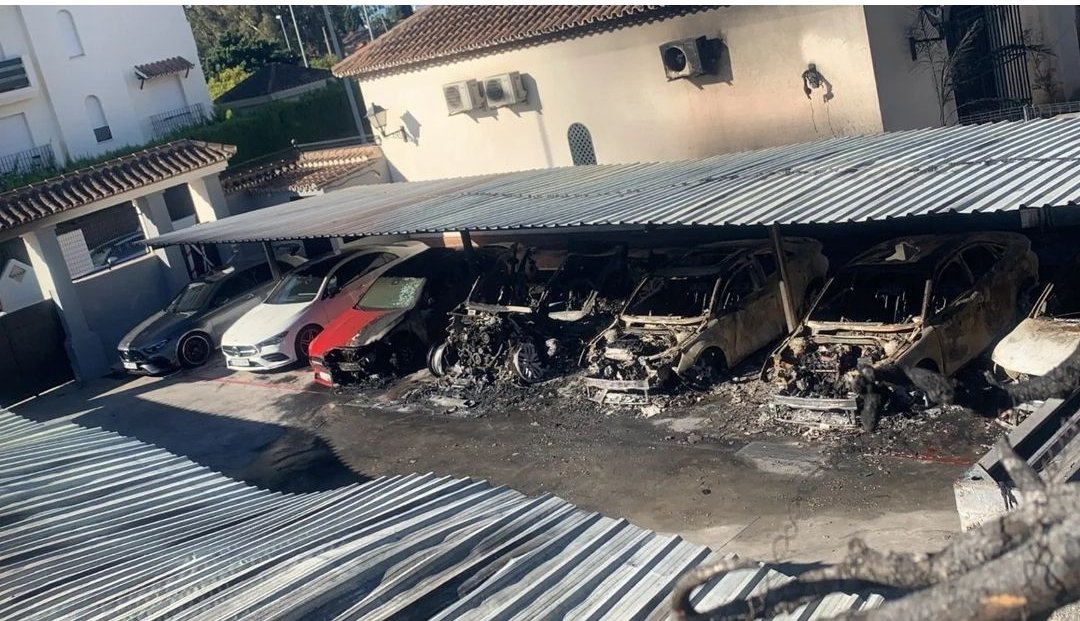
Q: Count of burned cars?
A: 5